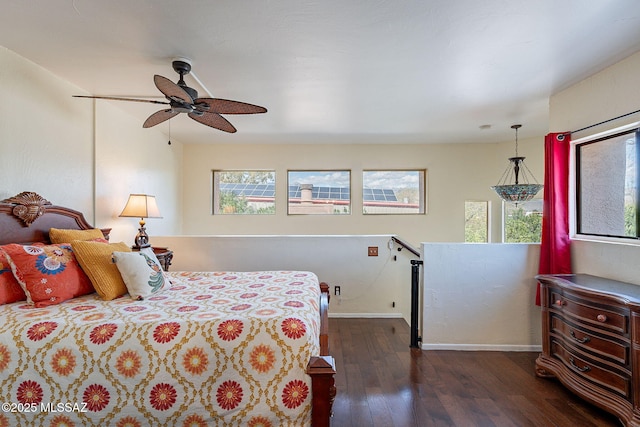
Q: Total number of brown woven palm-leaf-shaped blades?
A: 5